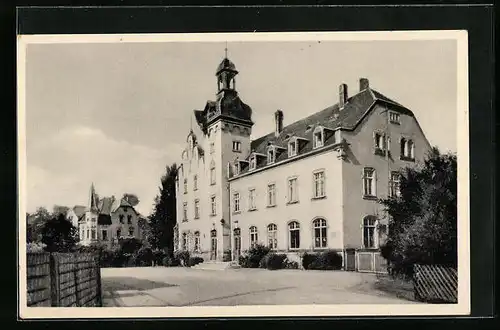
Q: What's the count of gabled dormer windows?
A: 5